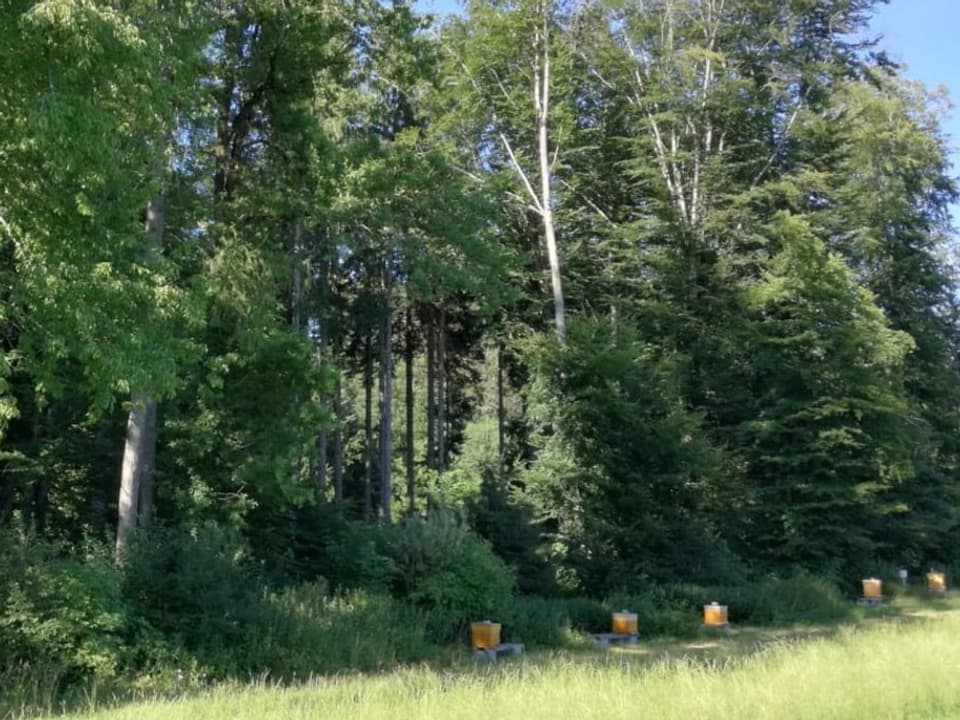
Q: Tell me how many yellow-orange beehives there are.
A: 5